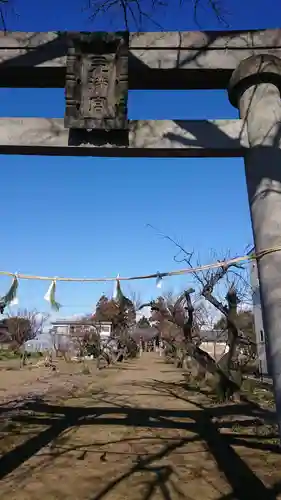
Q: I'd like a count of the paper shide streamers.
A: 4